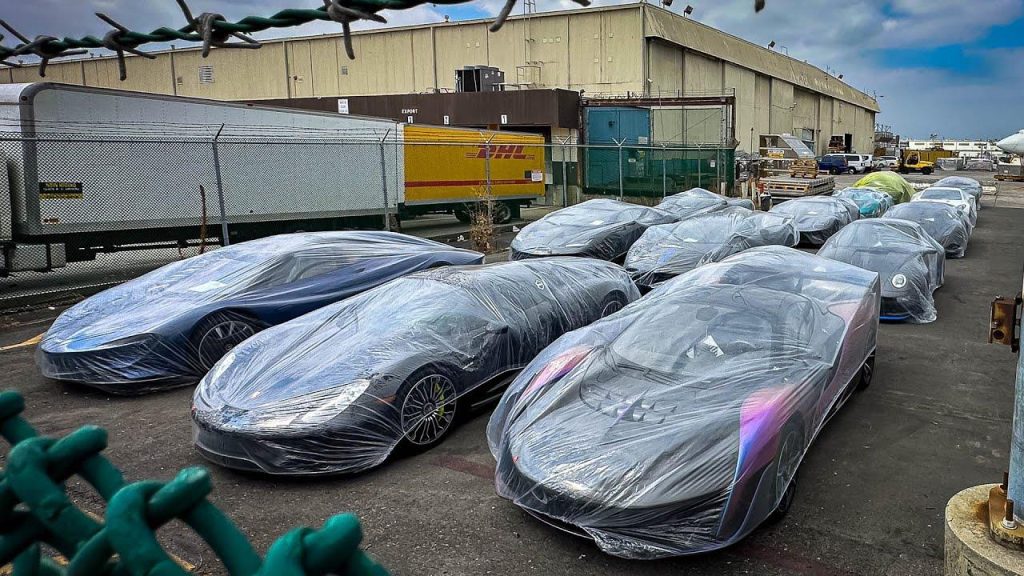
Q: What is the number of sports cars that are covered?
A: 13